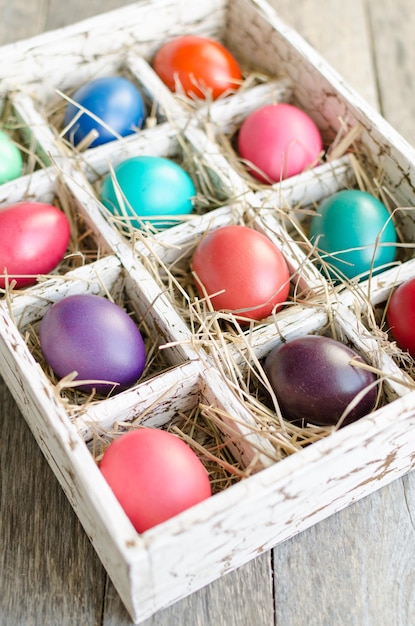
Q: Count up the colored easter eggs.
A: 12